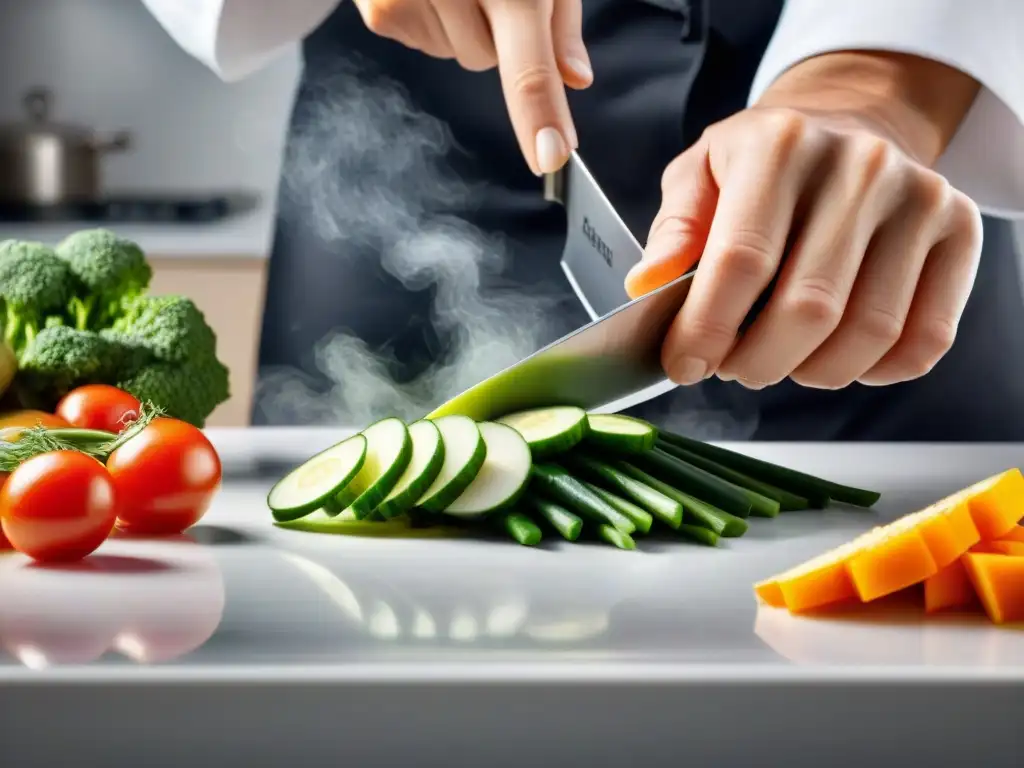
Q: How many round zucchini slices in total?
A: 7